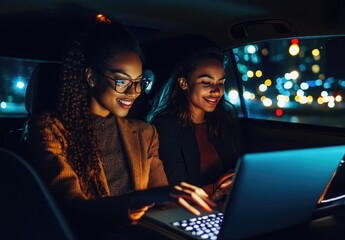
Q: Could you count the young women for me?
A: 2